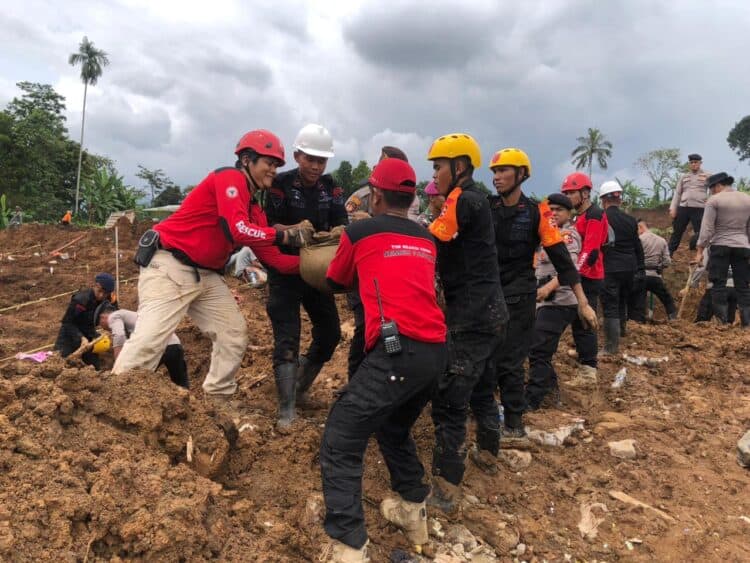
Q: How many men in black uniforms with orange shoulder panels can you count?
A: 2